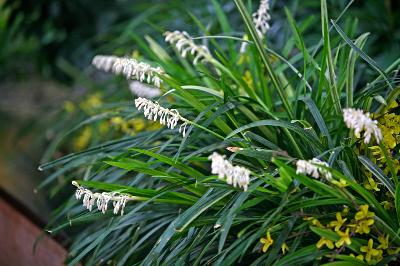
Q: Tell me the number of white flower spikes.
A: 9